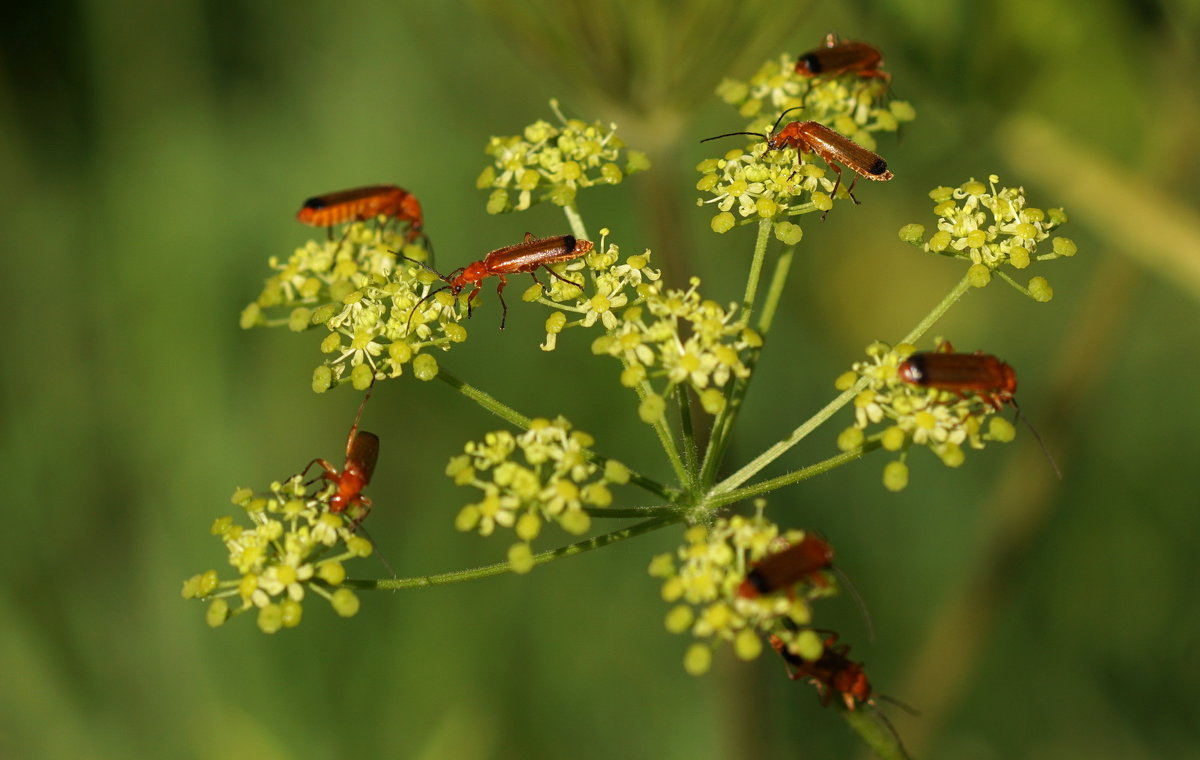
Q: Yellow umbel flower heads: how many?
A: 12